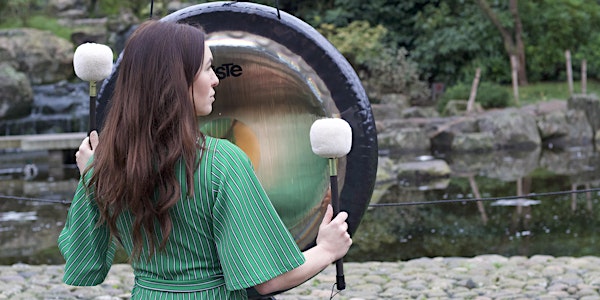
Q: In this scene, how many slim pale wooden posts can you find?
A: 4